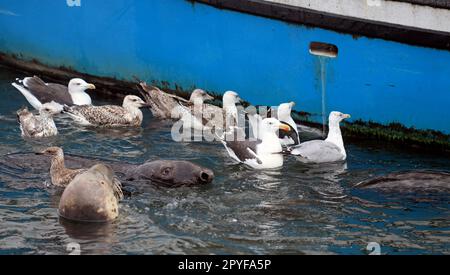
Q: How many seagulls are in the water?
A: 9